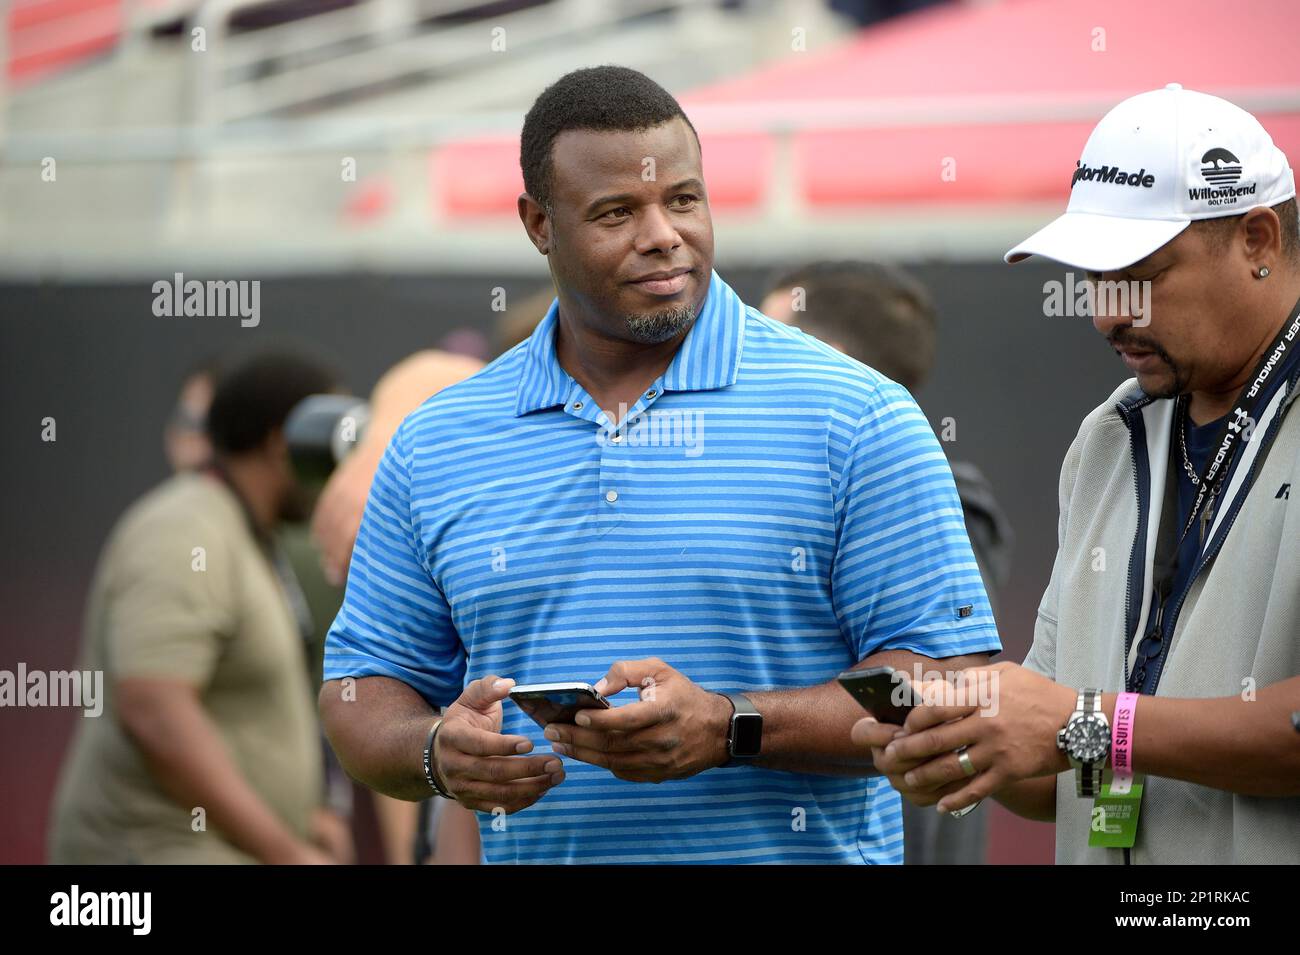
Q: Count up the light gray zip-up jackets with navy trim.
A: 1